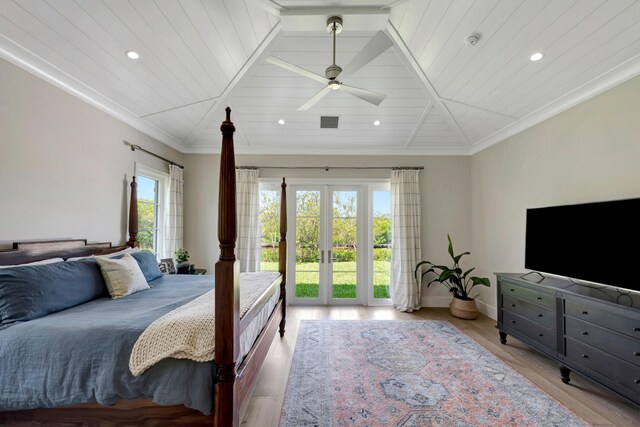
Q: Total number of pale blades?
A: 4